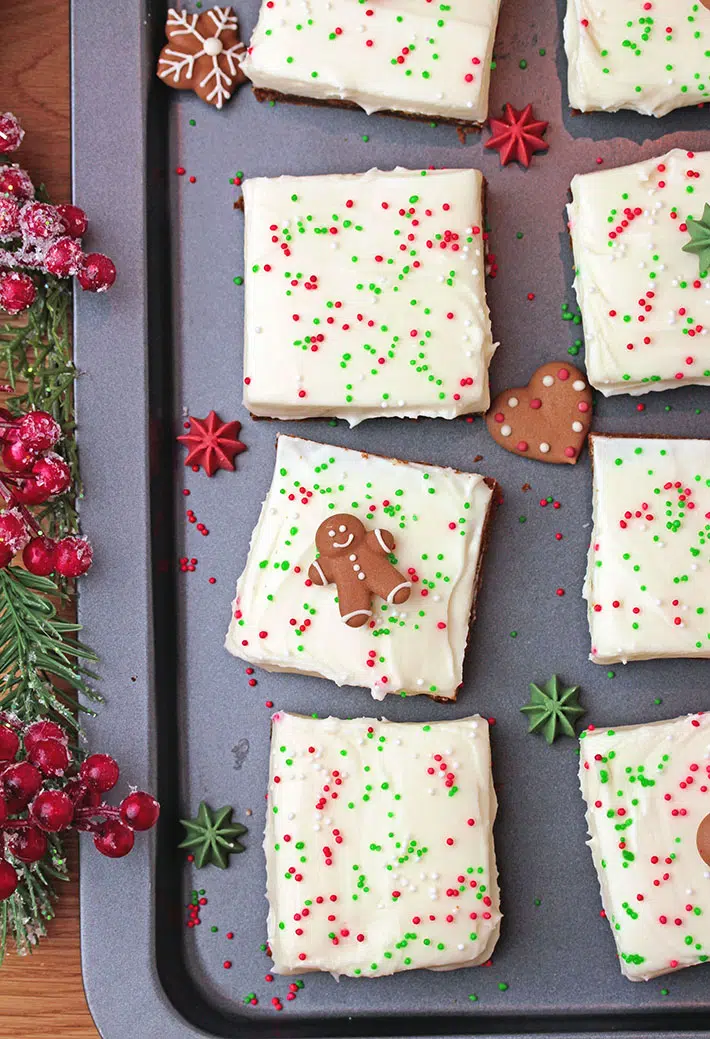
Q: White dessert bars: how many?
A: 8